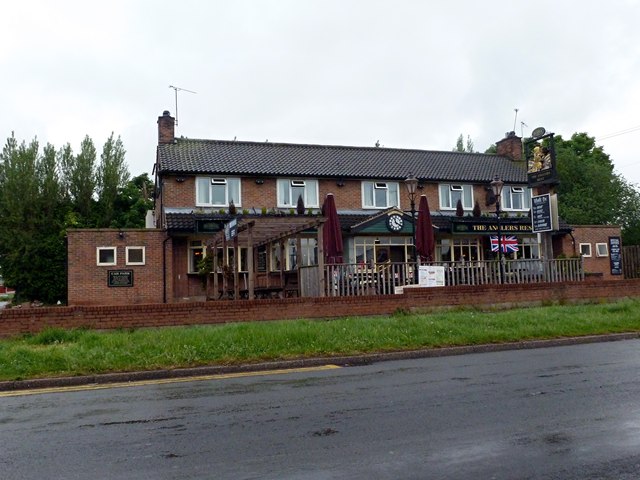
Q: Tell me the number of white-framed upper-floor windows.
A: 5